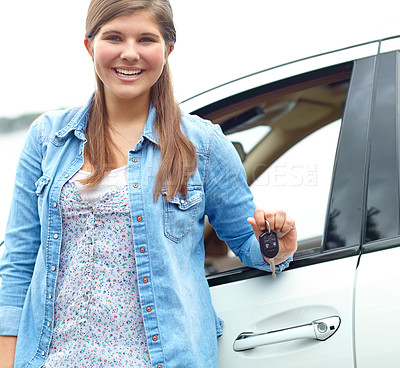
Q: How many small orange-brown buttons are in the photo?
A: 8